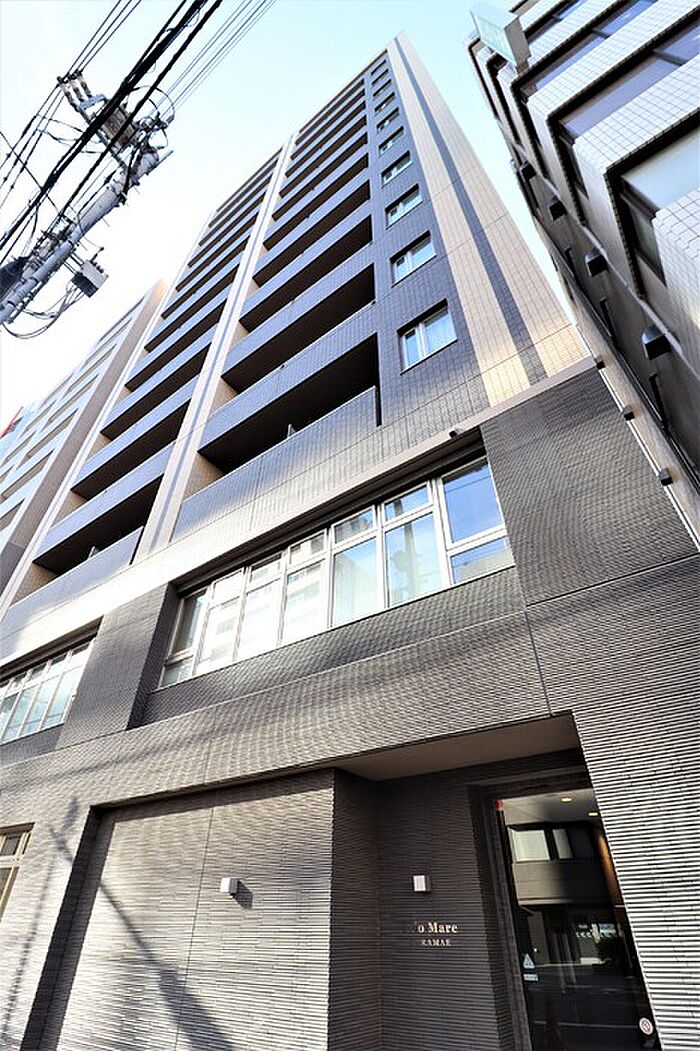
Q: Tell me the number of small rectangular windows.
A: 10